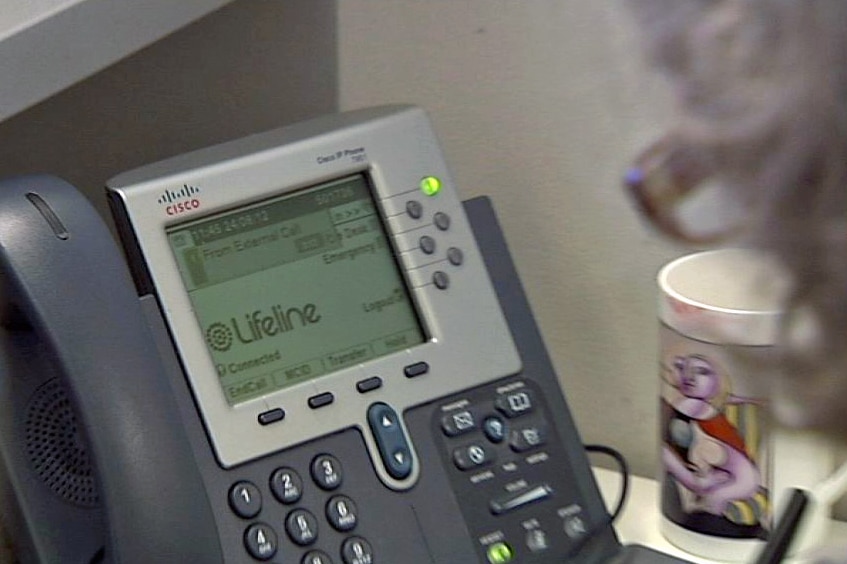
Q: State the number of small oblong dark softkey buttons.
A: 4